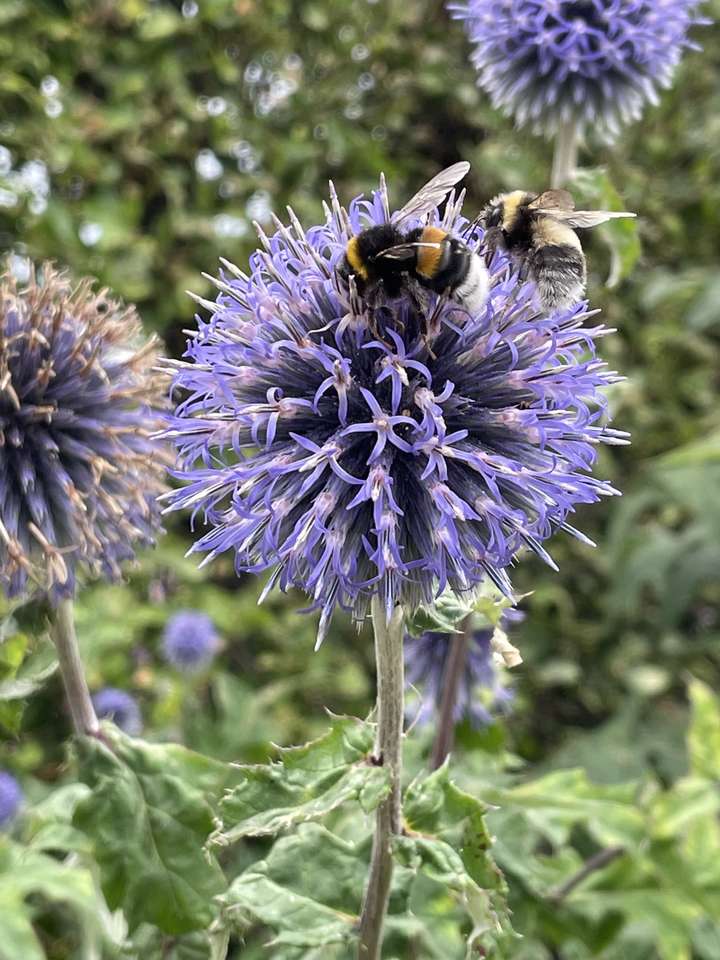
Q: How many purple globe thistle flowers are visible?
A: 7